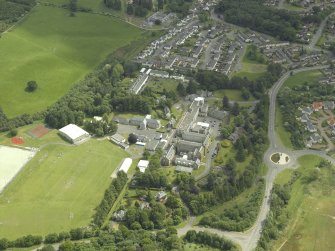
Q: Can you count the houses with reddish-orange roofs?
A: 2